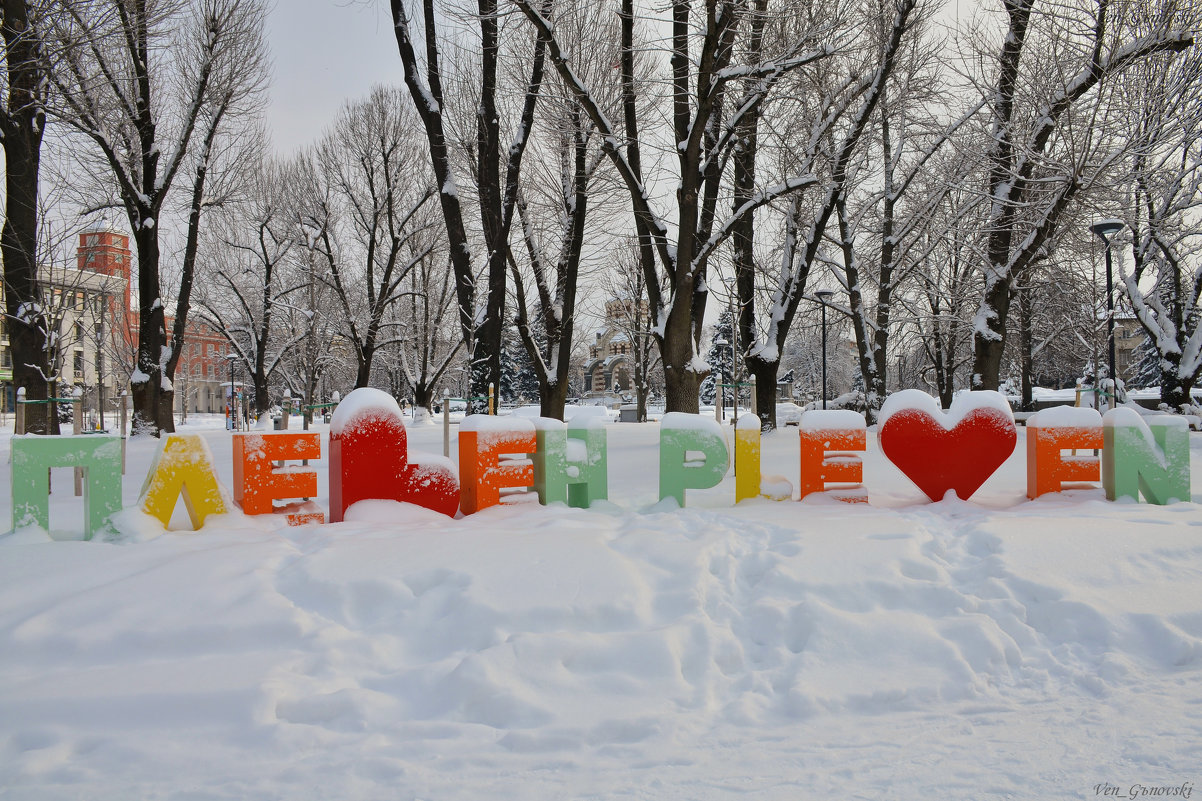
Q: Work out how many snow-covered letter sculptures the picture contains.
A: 12